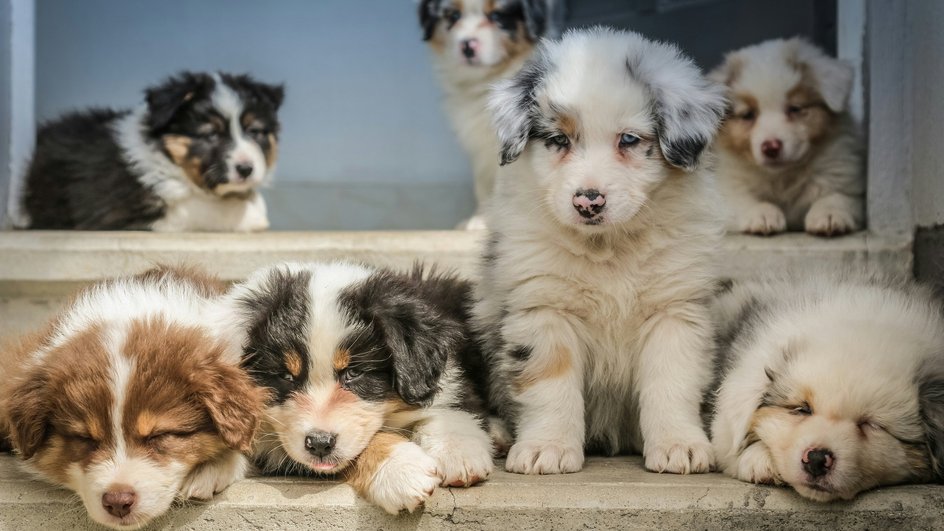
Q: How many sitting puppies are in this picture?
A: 2